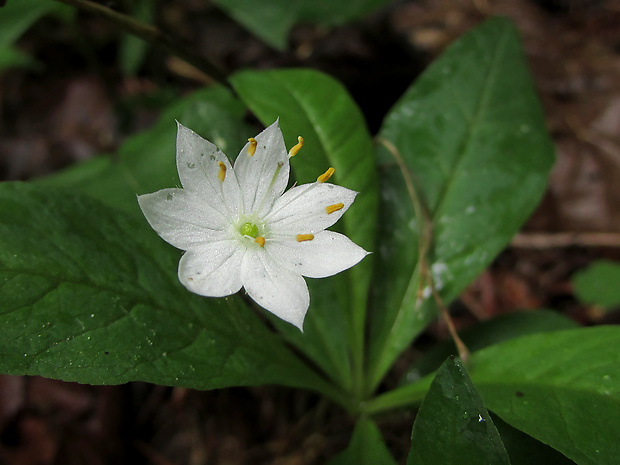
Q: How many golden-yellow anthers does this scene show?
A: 7